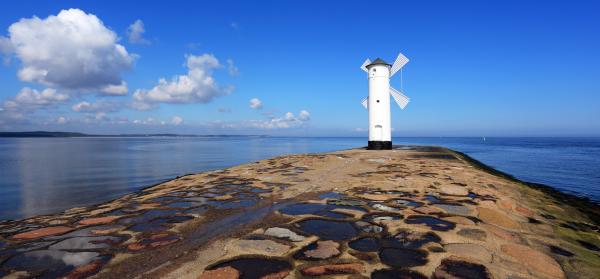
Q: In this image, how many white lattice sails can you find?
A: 4